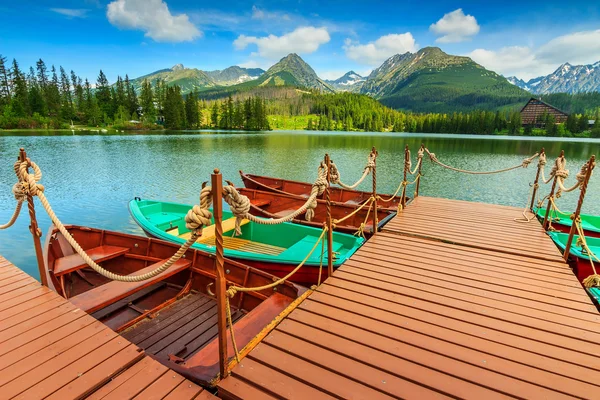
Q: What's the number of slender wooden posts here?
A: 9